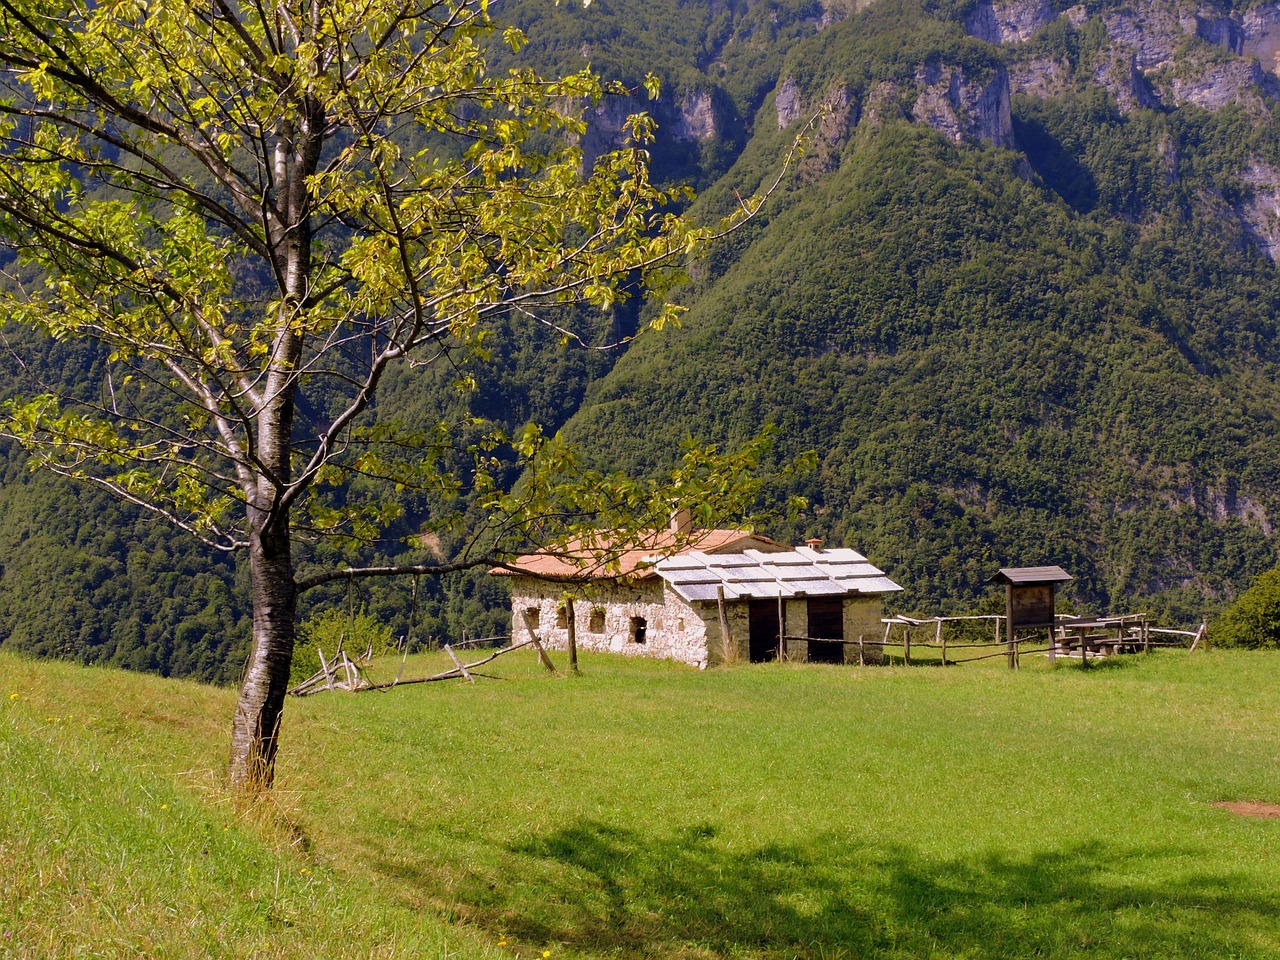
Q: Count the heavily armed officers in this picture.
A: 0